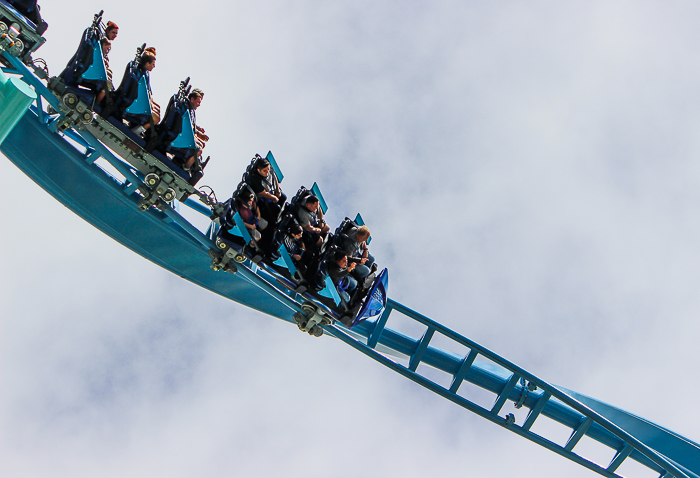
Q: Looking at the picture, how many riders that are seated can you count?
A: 12